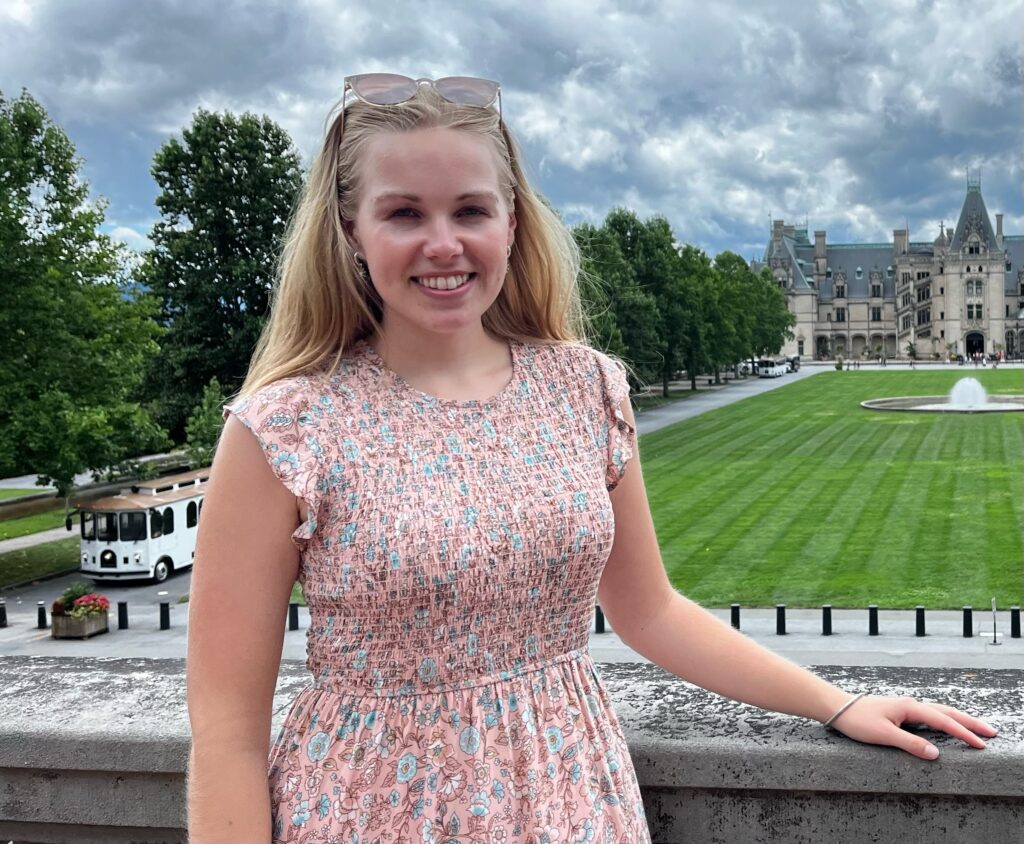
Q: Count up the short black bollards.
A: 13